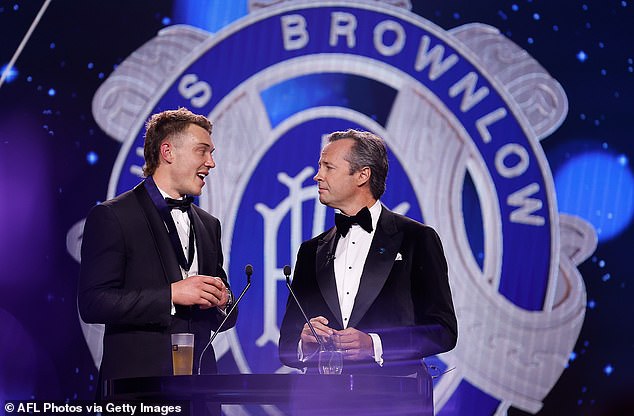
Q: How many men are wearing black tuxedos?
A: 2